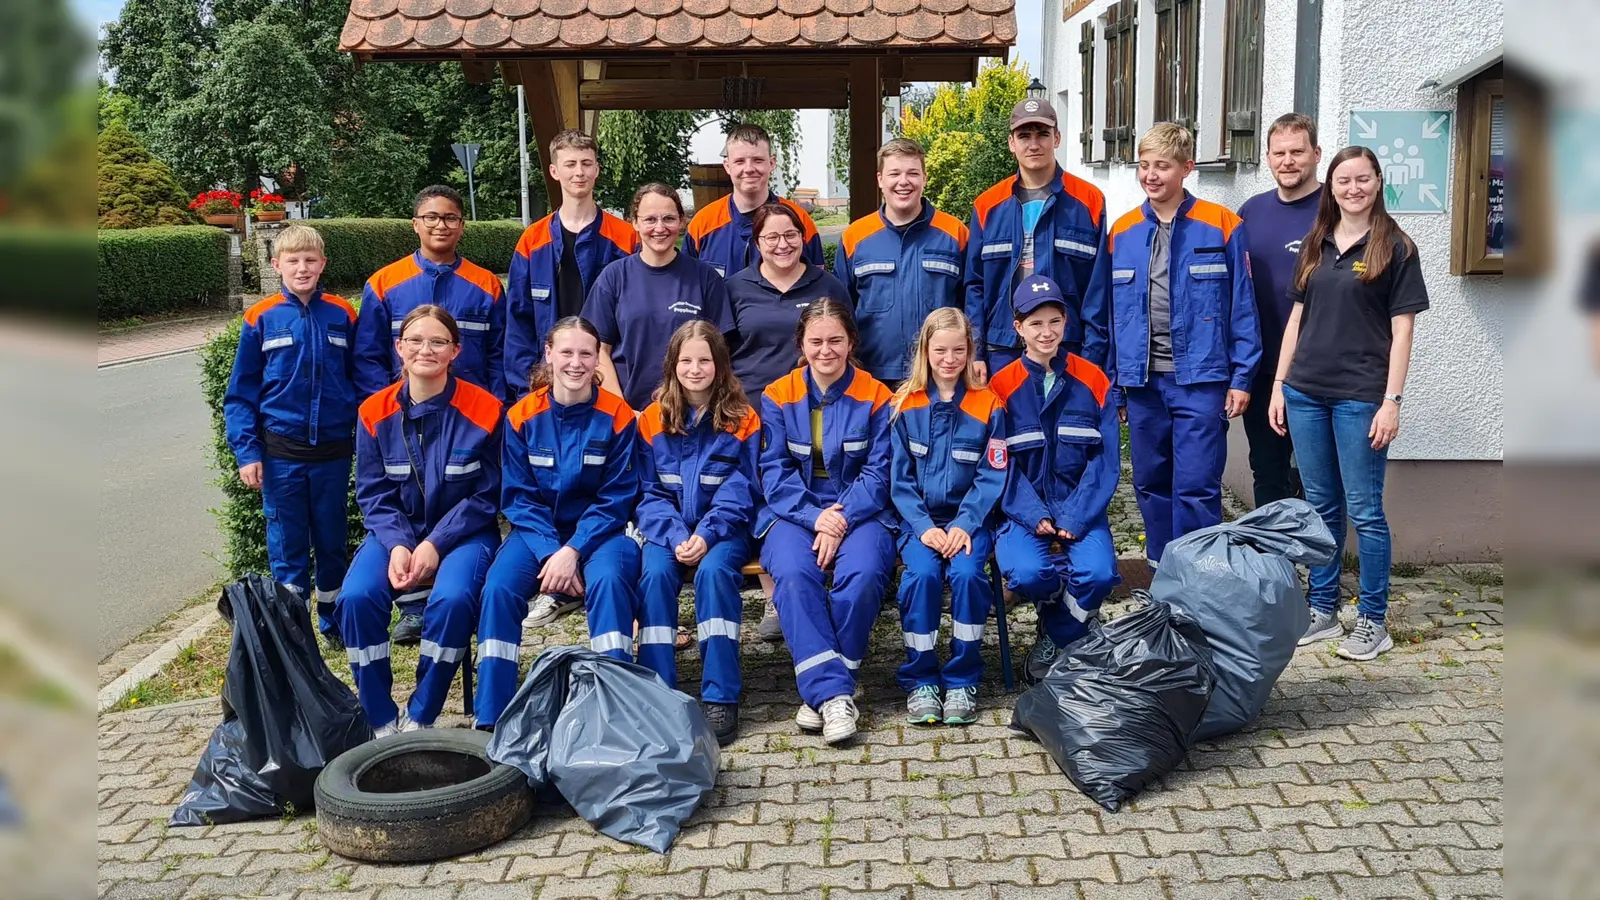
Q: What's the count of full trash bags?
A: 4